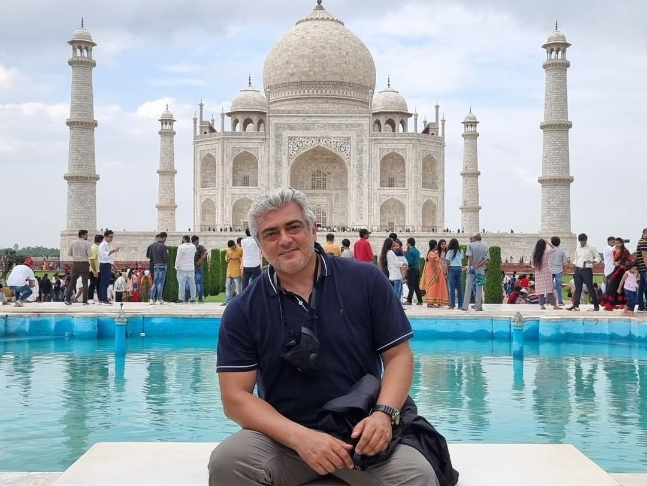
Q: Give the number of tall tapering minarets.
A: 4